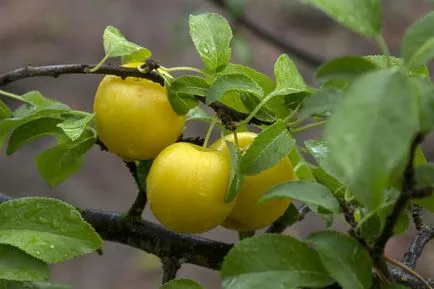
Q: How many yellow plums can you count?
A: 3